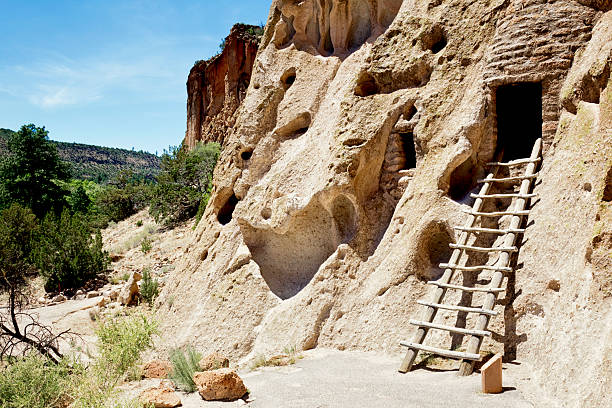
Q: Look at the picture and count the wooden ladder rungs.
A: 11